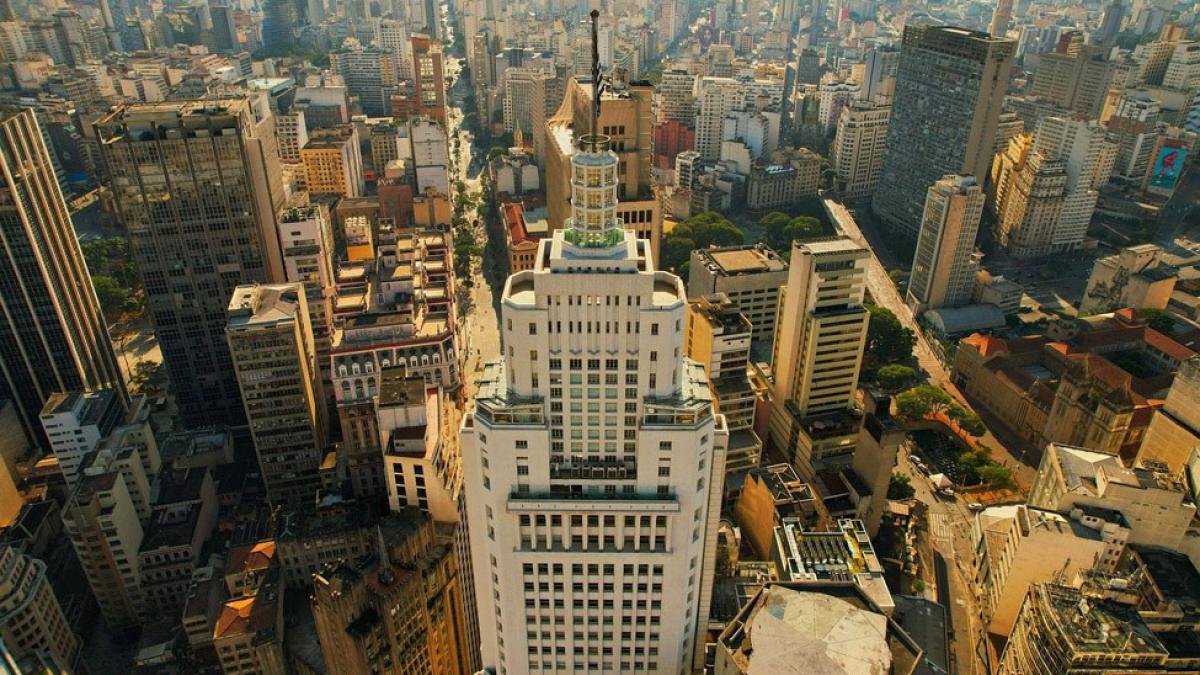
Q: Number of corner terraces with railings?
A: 2